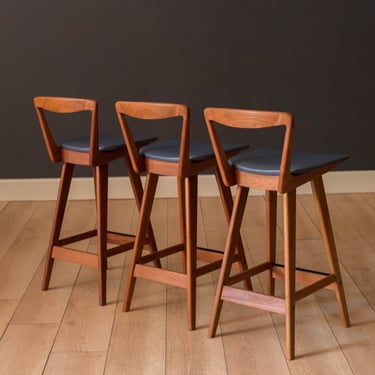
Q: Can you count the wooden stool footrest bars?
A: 12